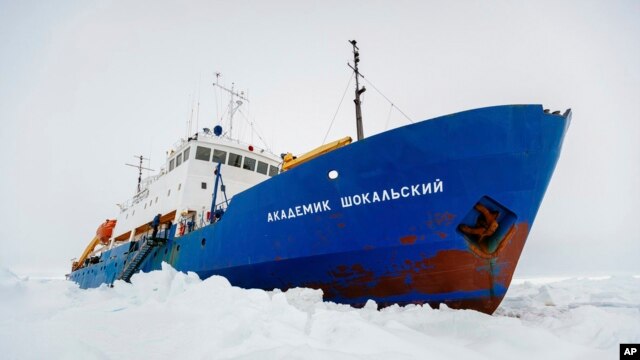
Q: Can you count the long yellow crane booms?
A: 2